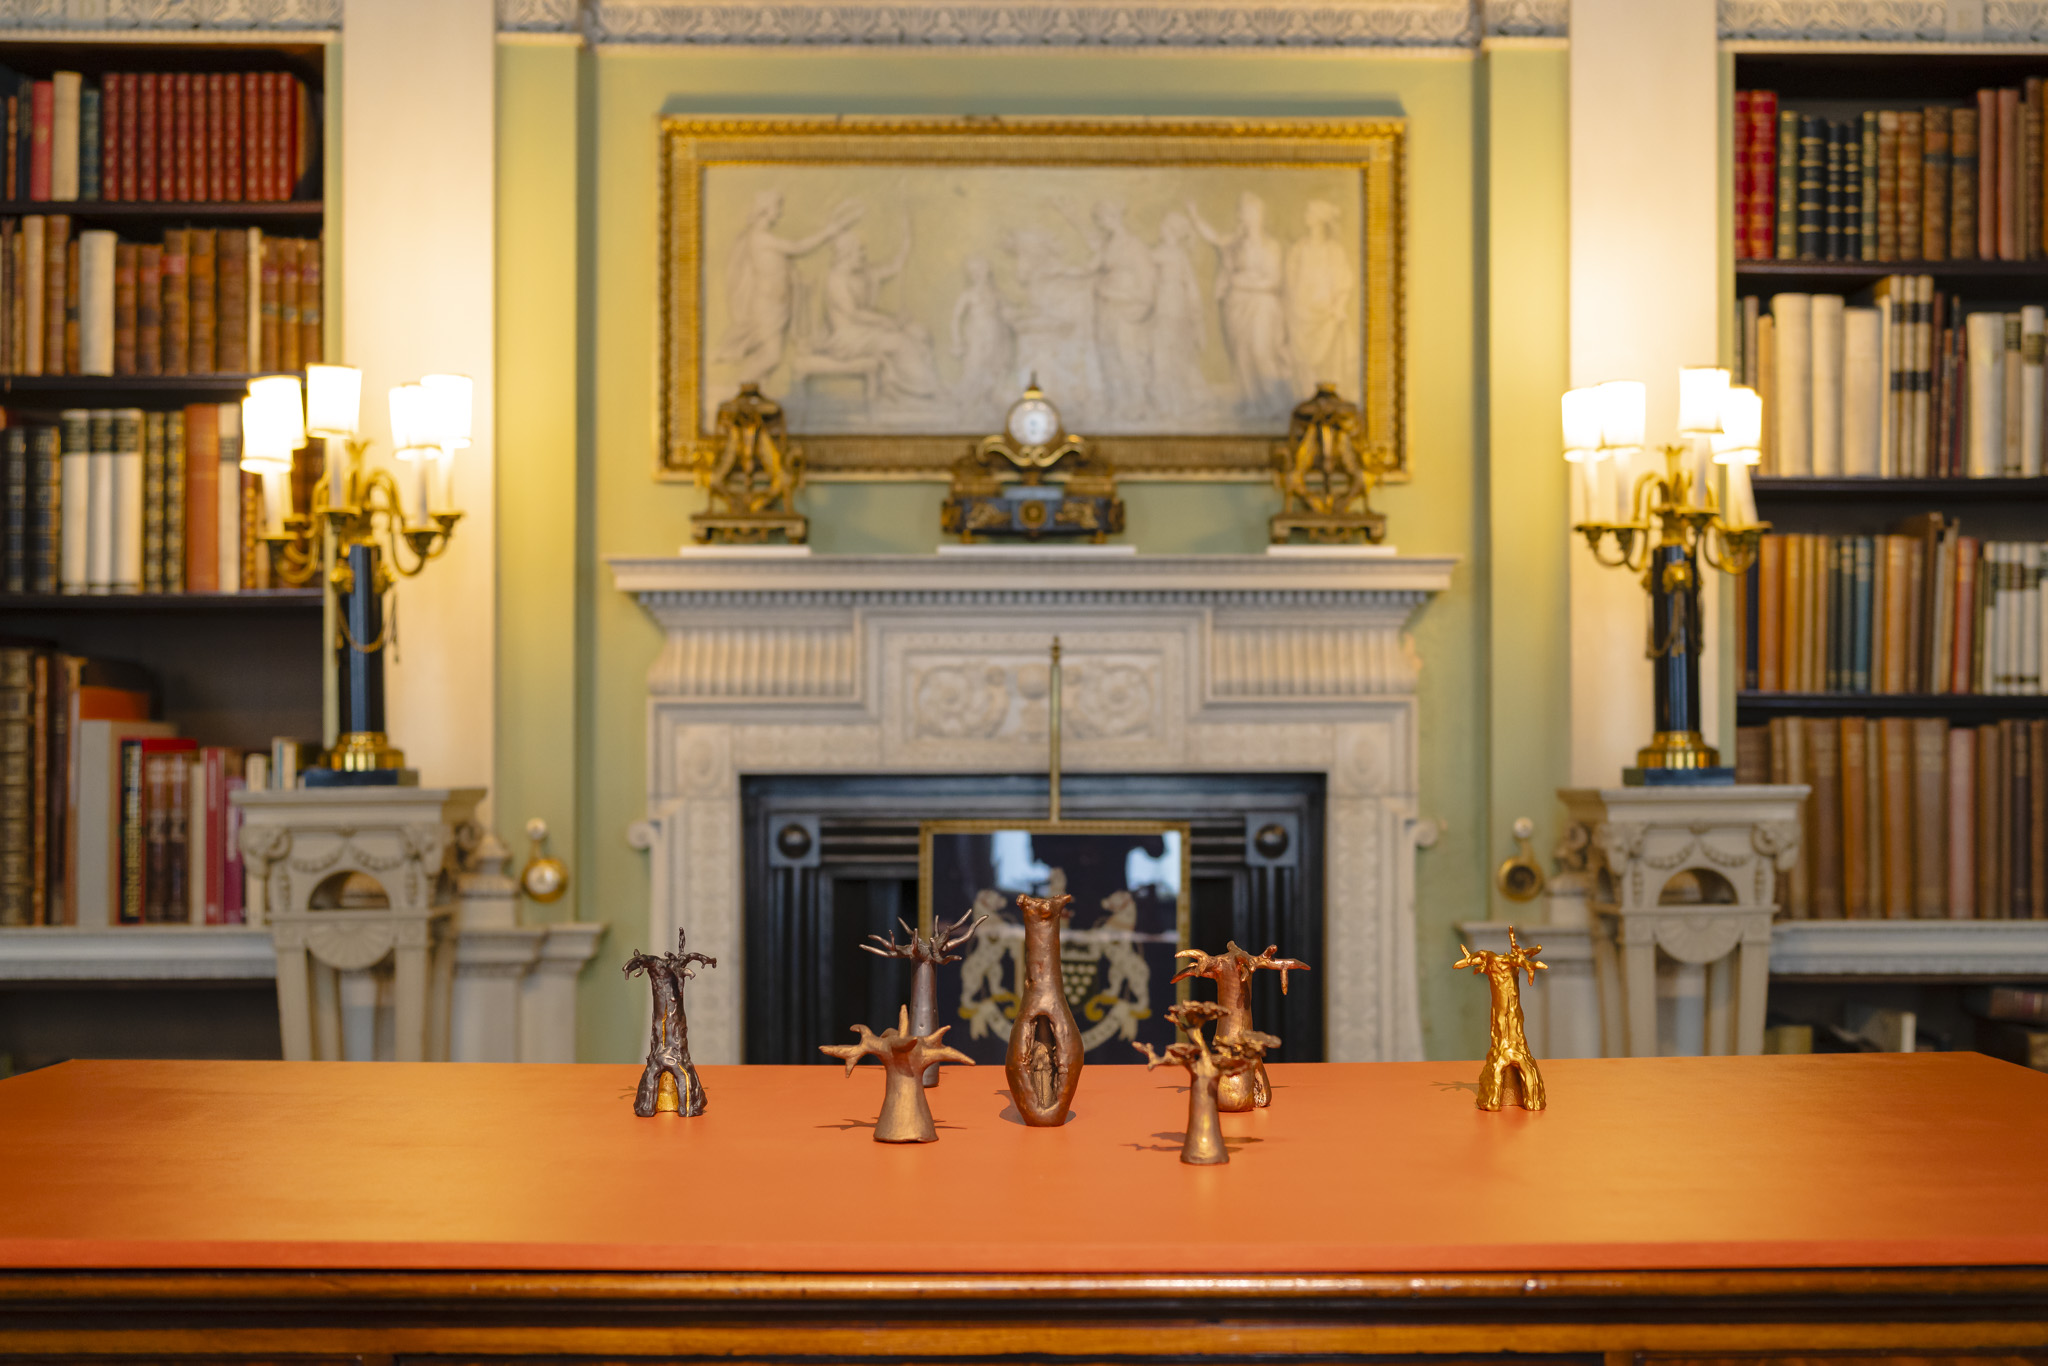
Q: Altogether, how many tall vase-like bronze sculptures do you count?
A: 1